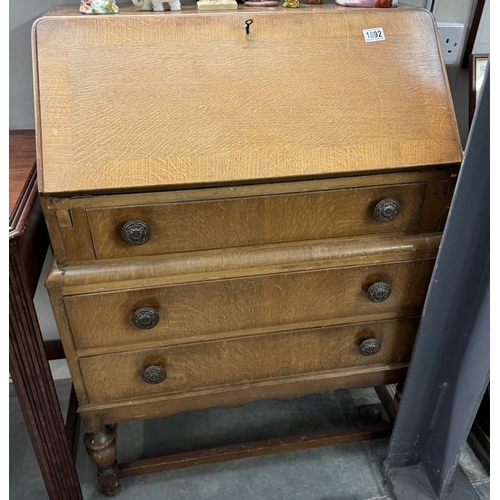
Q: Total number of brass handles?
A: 6